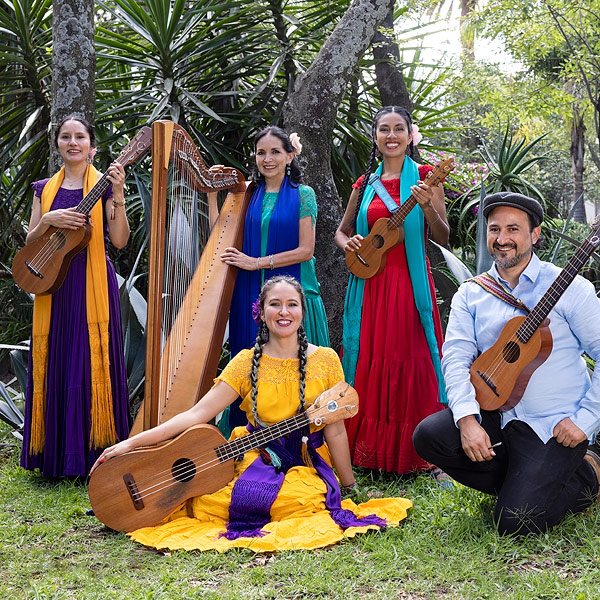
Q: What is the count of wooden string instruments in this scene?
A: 5